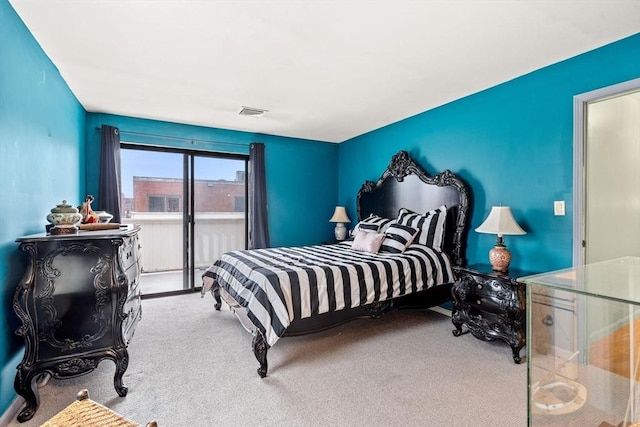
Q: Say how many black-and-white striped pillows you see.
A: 4